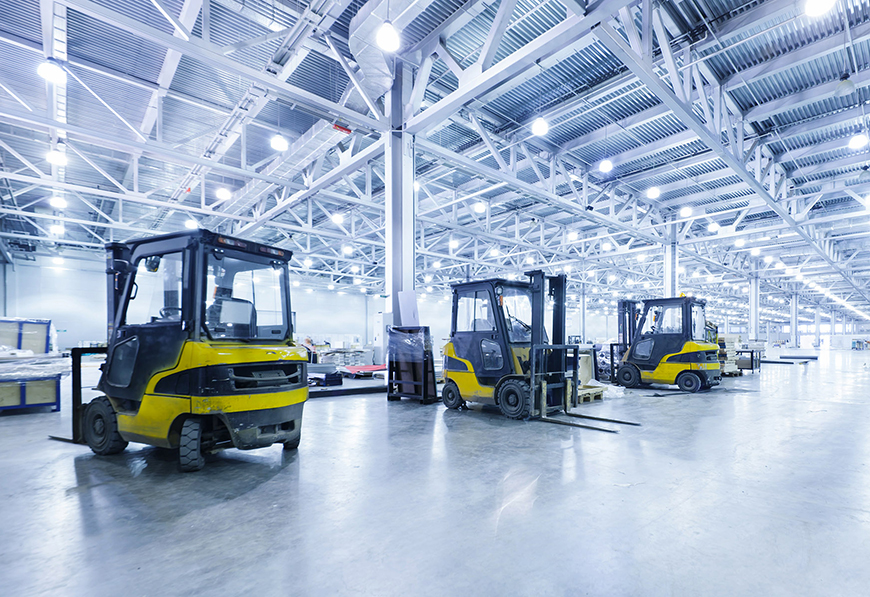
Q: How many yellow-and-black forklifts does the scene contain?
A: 3